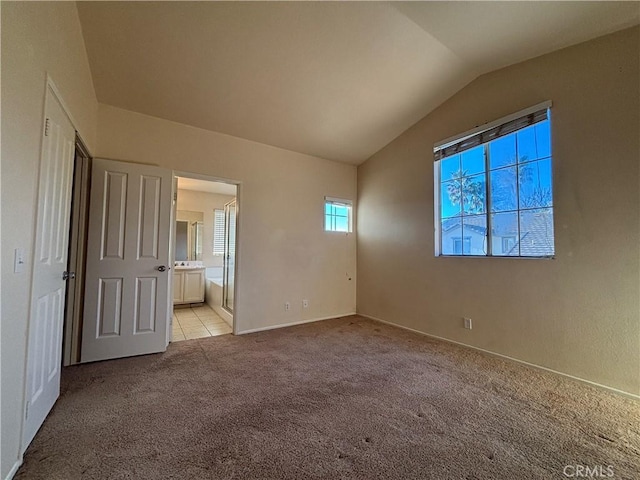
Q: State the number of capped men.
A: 0